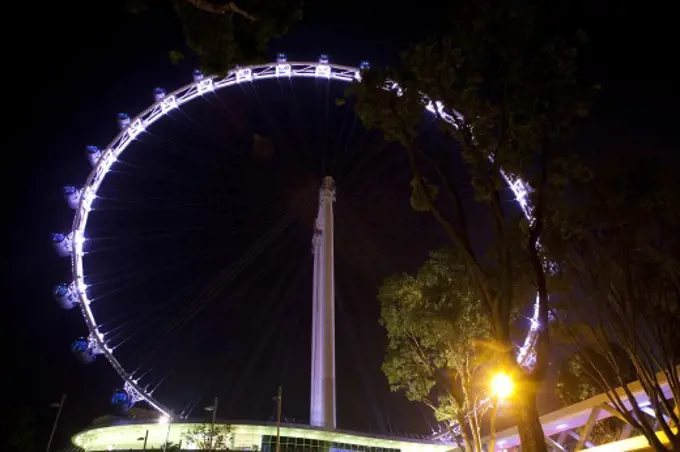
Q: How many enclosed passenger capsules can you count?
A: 12